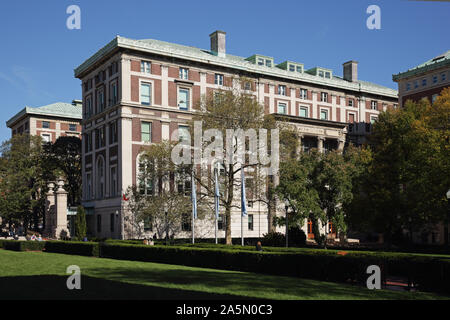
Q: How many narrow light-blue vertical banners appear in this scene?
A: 3